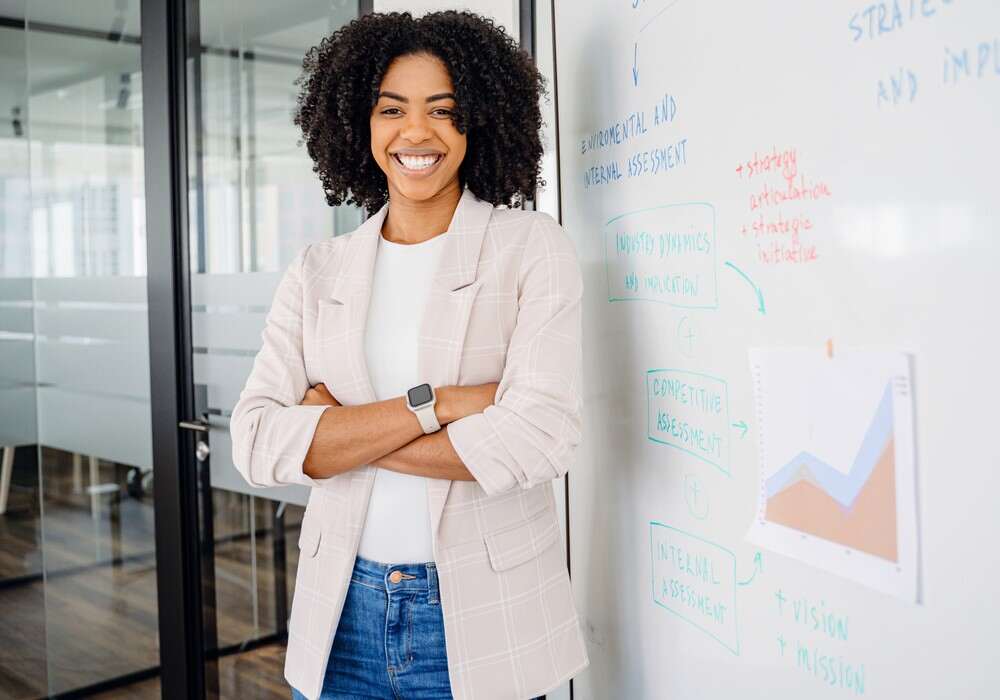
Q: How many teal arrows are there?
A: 3